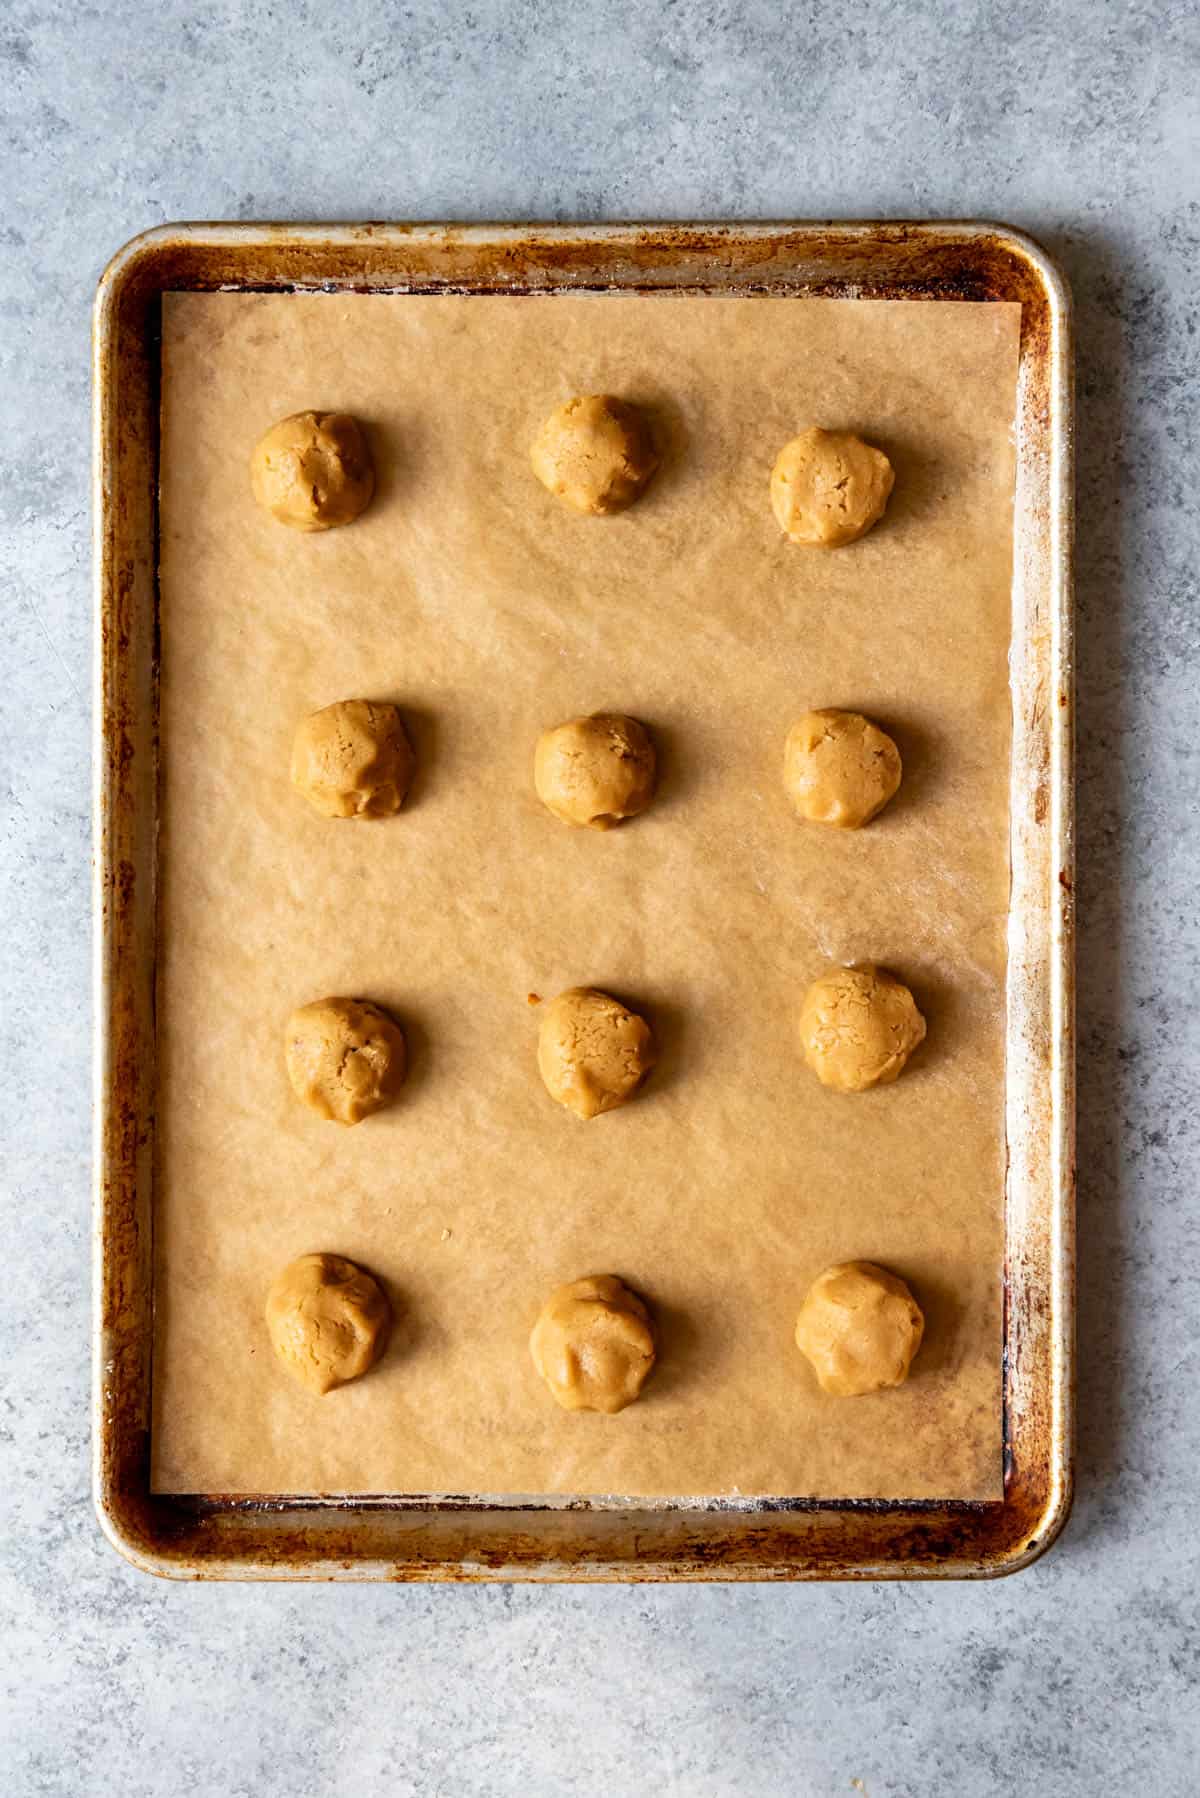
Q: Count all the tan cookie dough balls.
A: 12